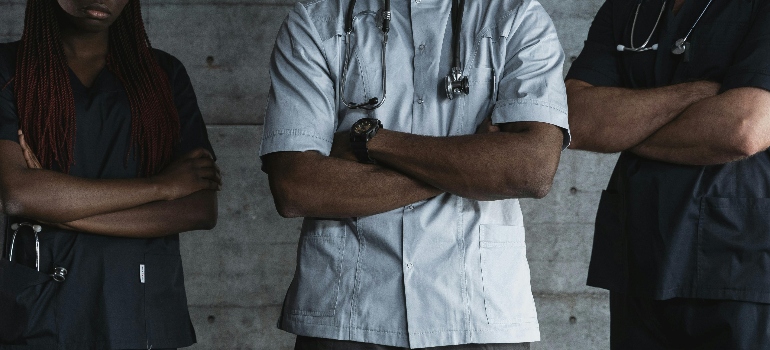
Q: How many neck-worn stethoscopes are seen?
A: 2